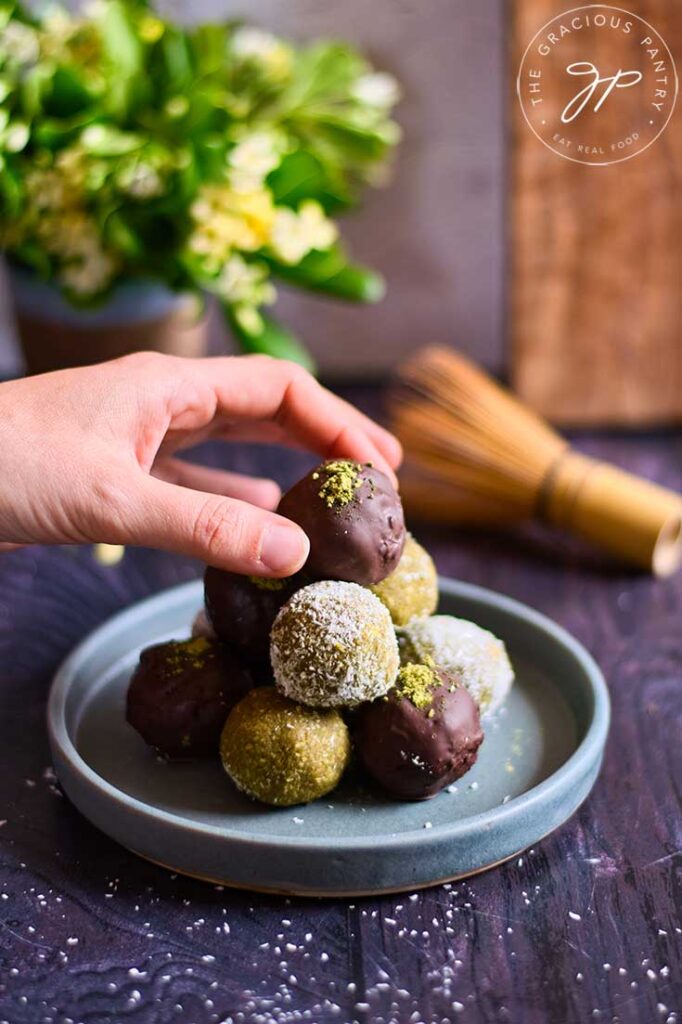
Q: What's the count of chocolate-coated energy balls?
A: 4